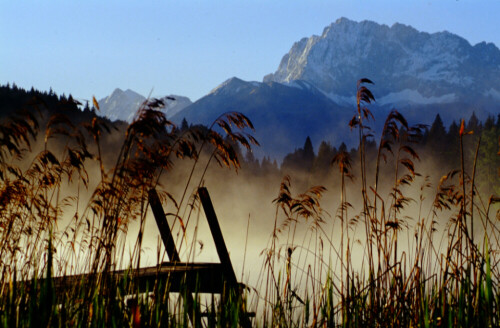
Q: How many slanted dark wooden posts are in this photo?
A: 2